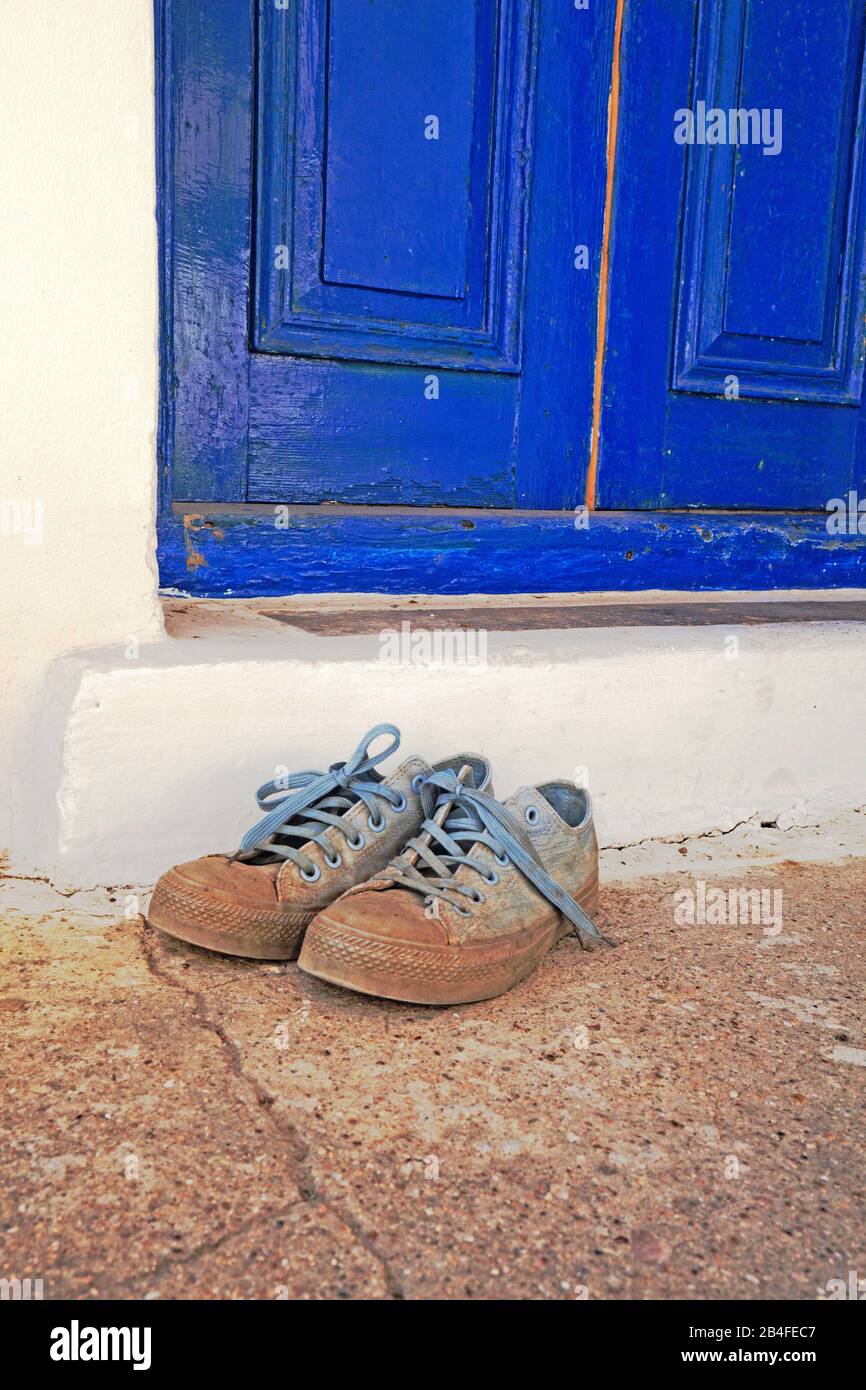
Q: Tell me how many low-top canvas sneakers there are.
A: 2